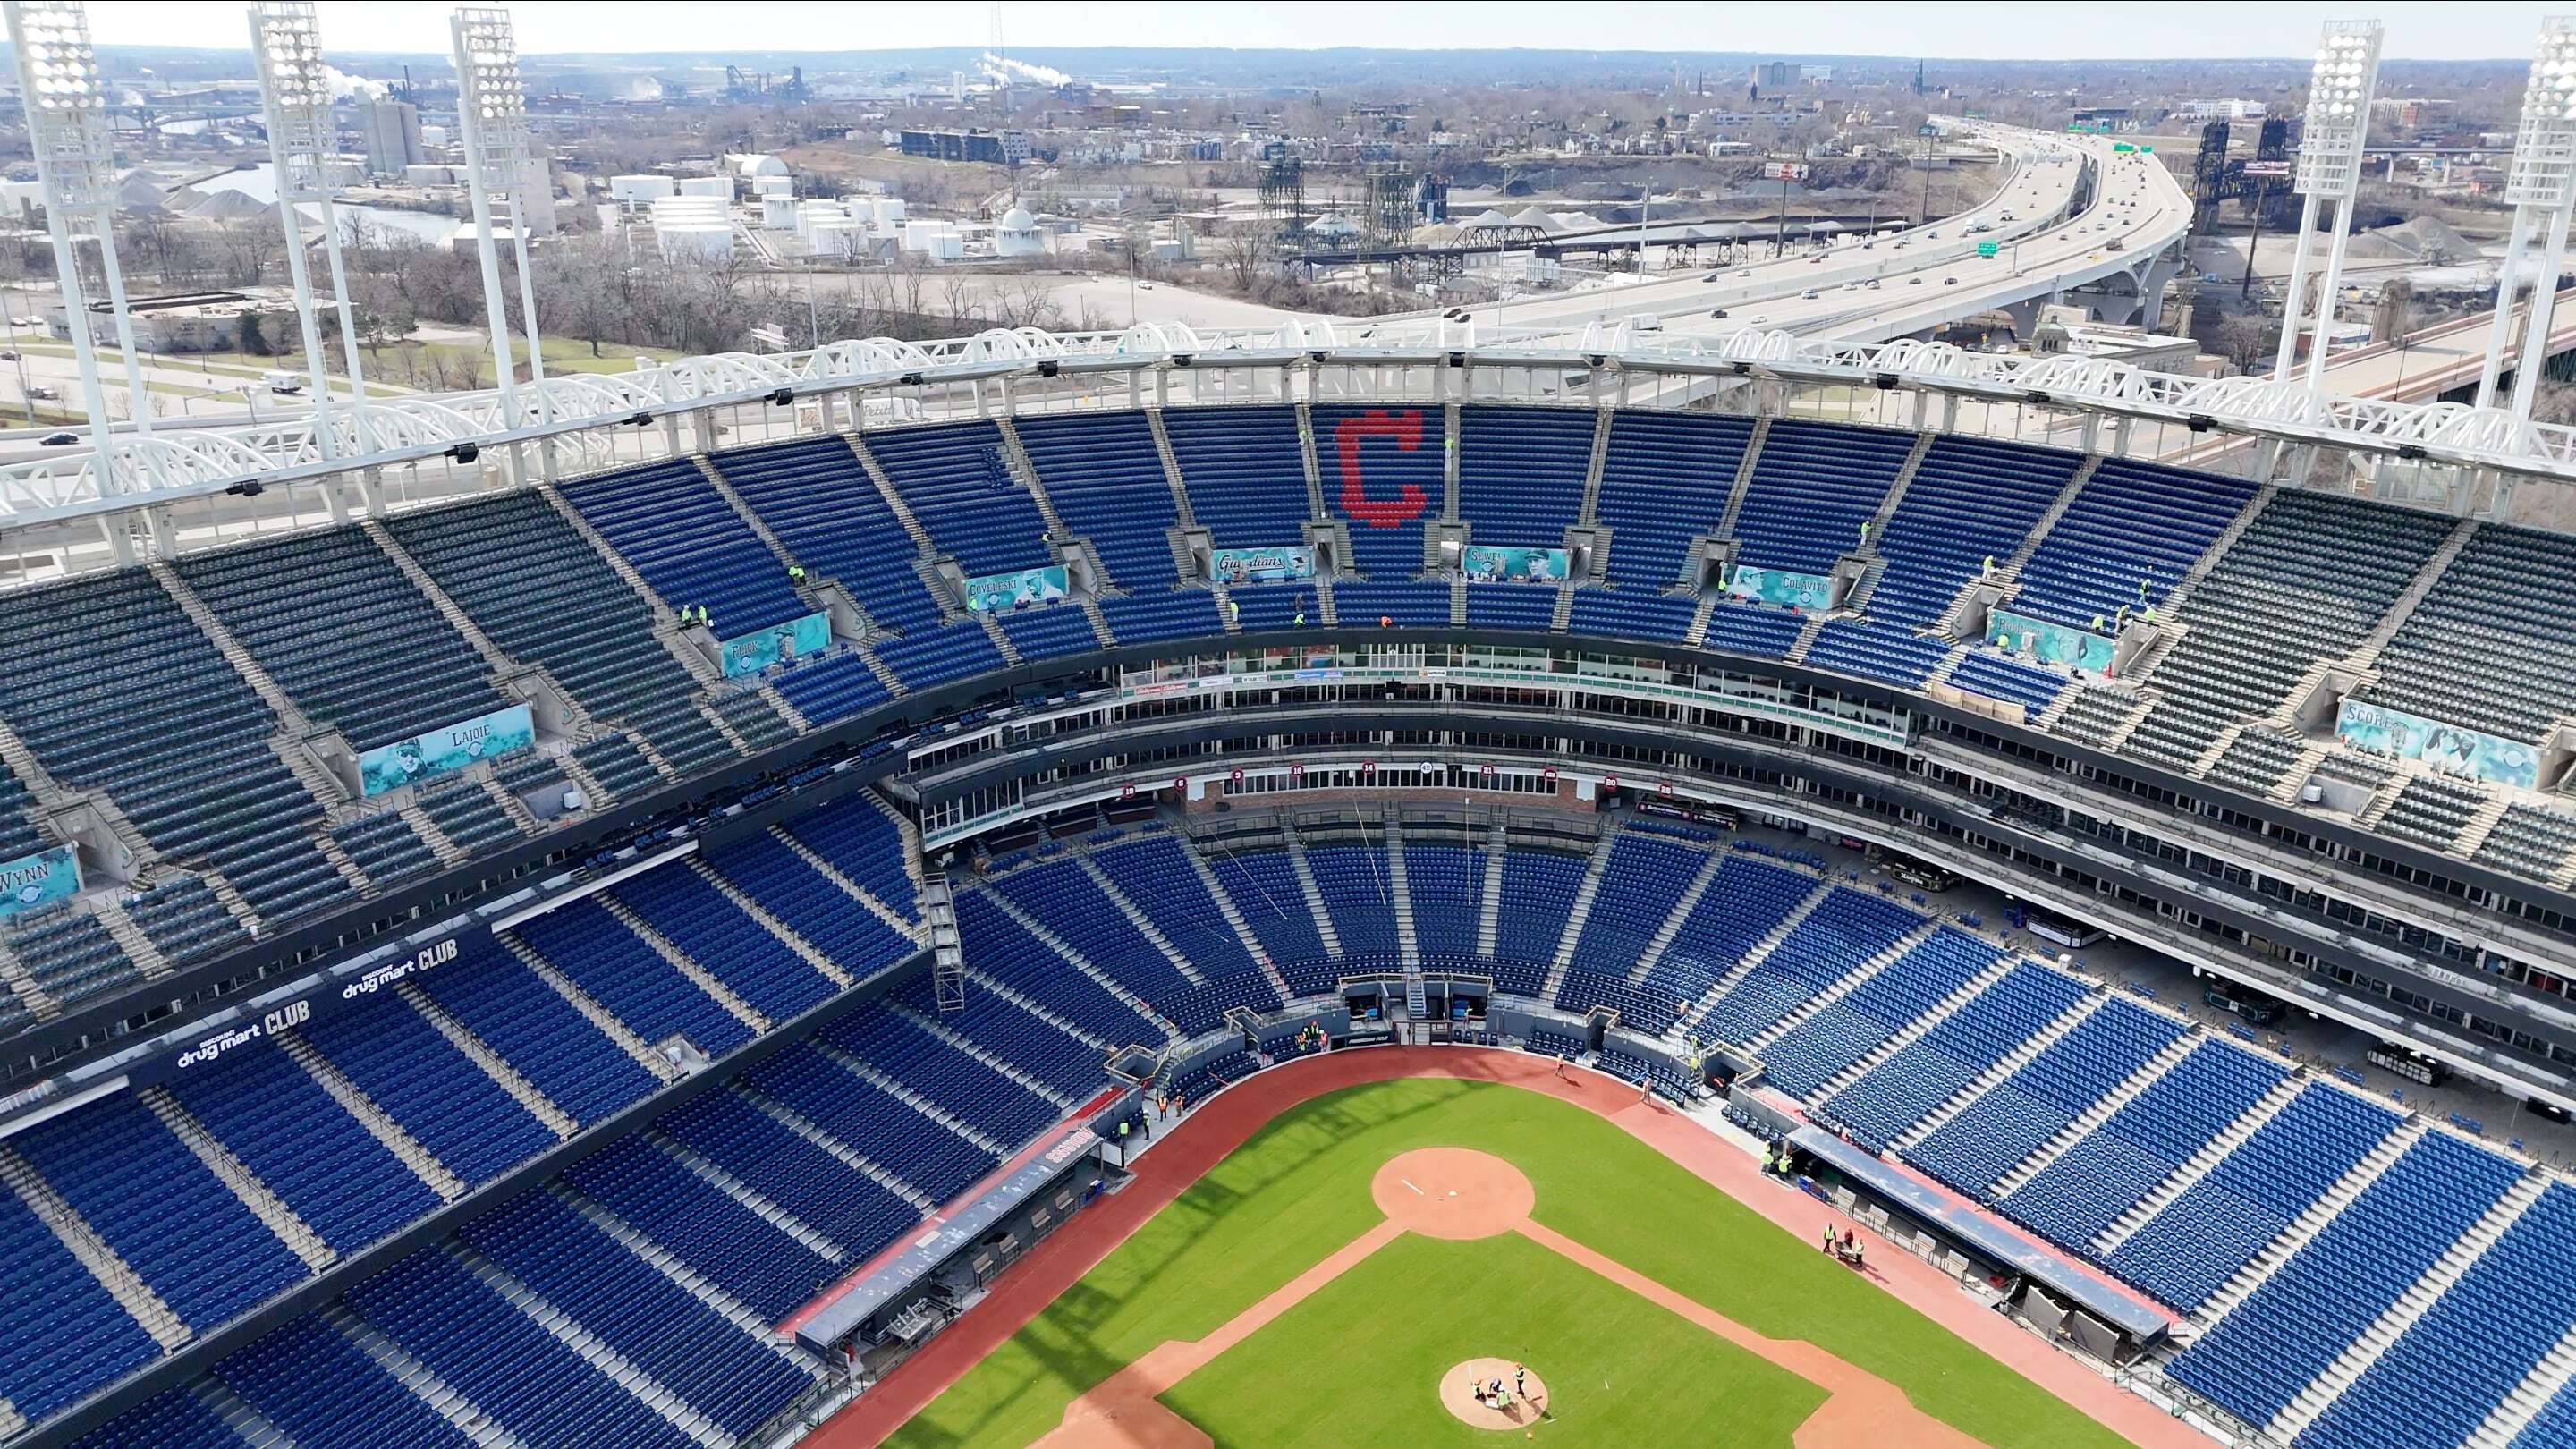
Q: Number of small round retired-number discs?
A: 10